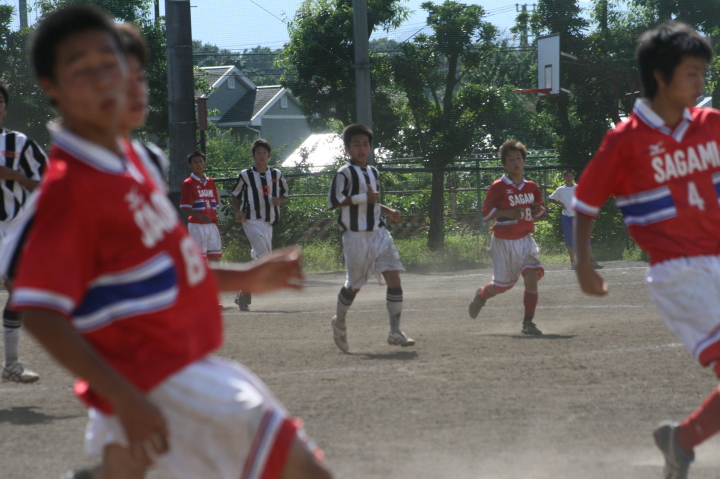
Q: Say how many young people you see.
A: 9